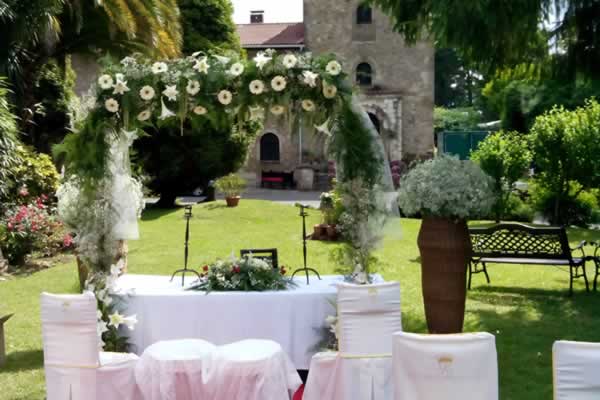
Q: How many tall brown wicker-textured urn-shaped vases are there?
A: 1